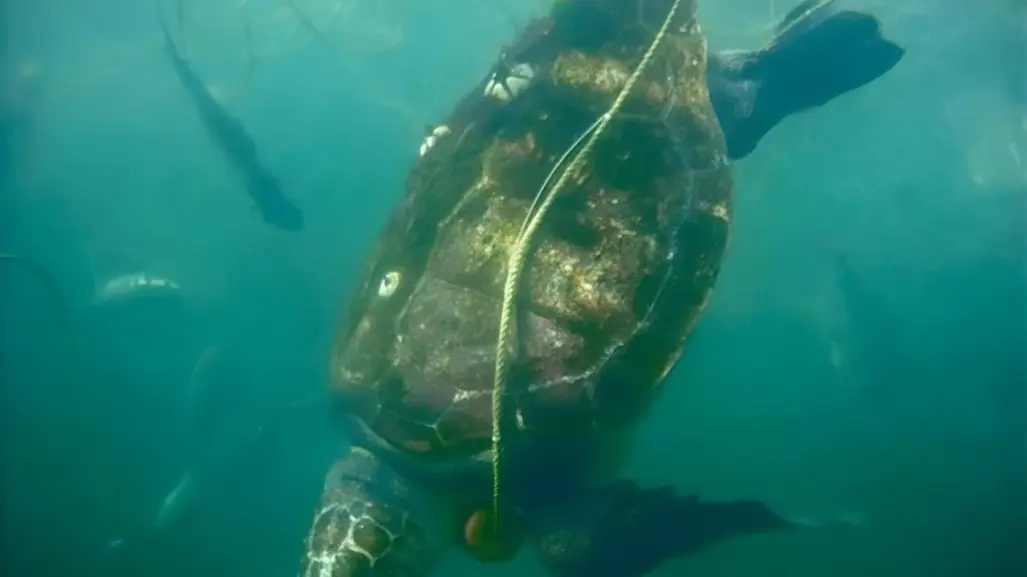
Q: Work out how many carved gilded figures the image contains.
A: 0